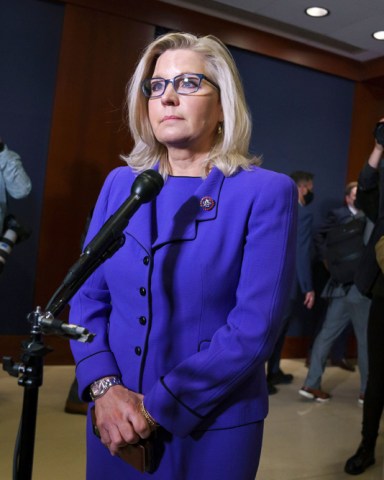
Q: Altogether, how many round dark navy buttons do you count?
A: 4